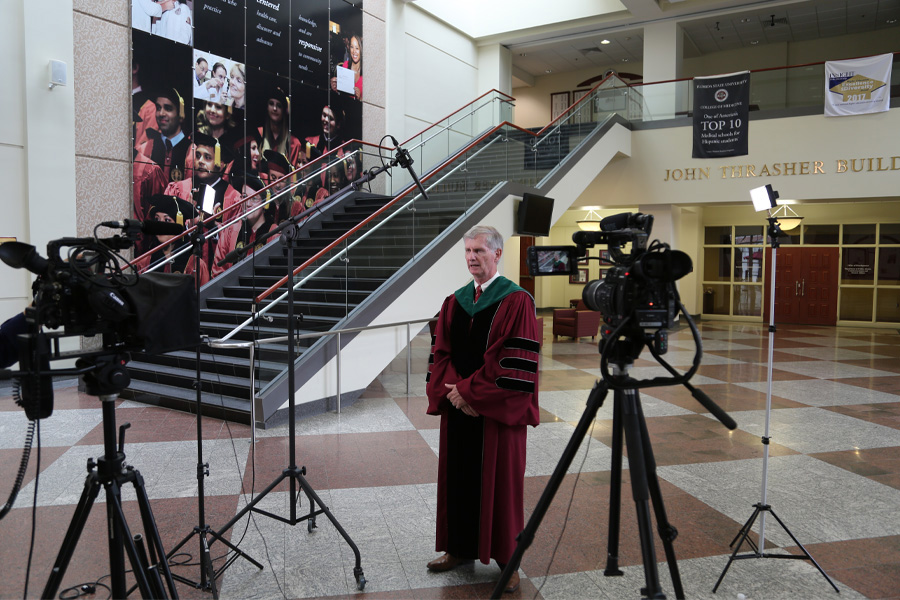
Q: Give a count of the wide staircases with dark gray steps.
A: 1